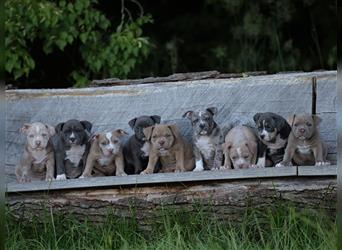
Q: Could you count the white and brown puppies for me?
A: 5